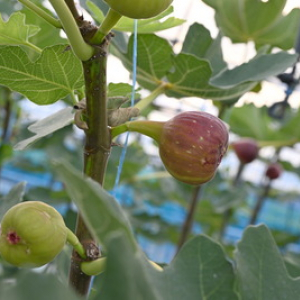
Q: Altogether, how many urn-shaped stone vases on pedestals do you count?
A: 0